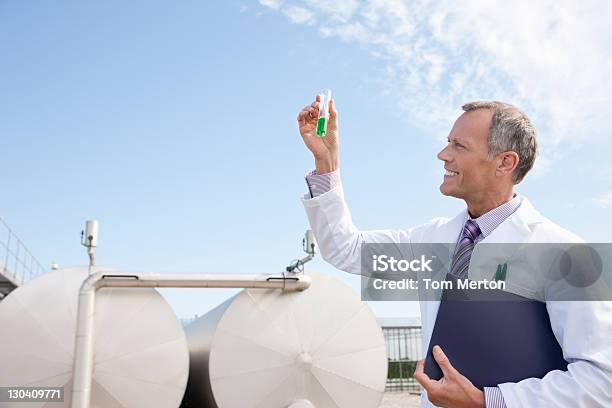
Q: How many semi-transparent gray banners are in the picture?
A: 2